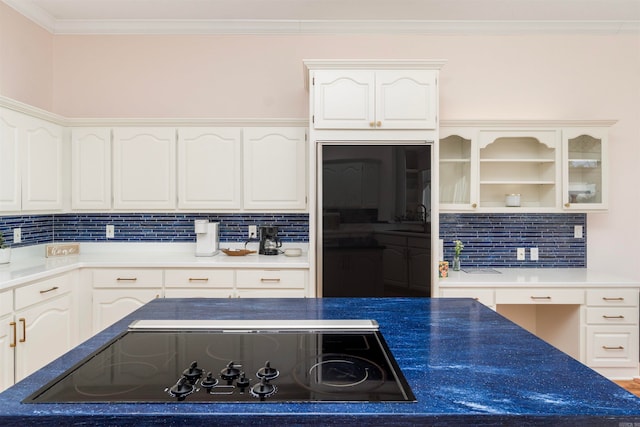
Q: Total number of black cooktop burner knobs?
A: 7